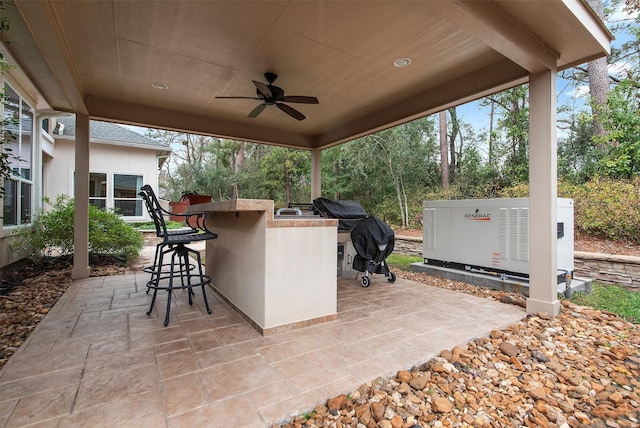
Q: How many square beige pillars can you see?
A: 3